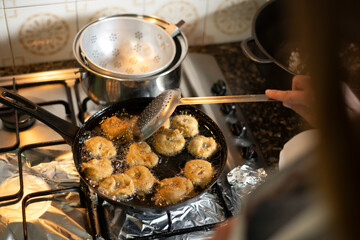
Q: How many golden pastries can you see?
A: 12